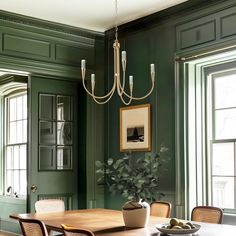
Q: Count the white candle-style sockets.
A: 5